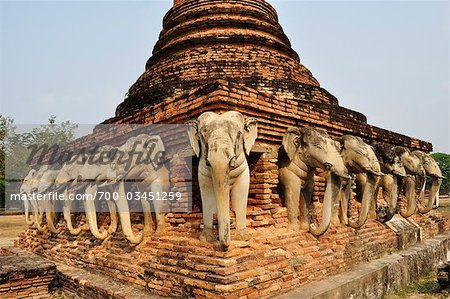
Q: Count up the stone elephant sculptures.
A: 12